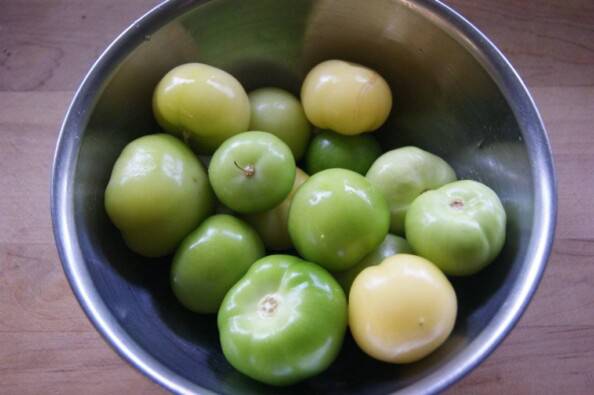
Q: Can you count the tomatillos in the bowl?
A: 14